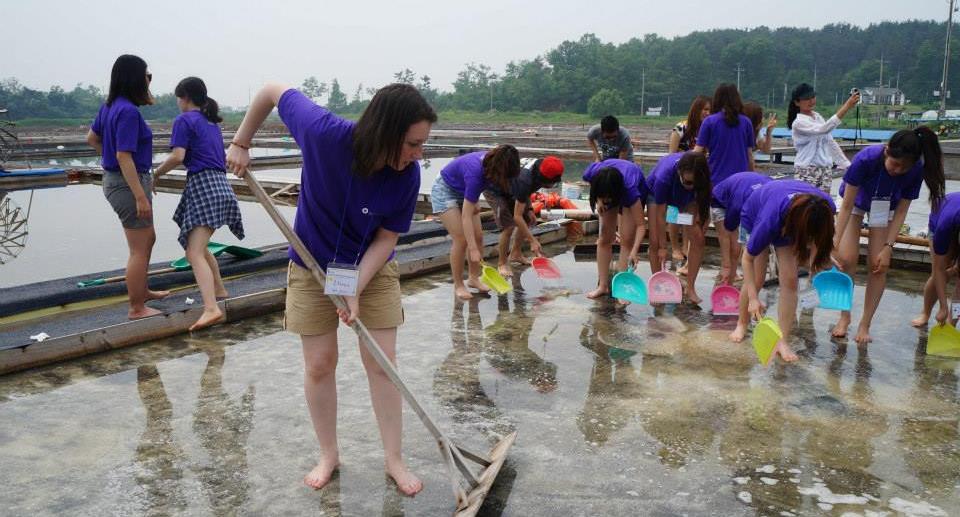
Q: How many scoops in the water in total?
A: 8